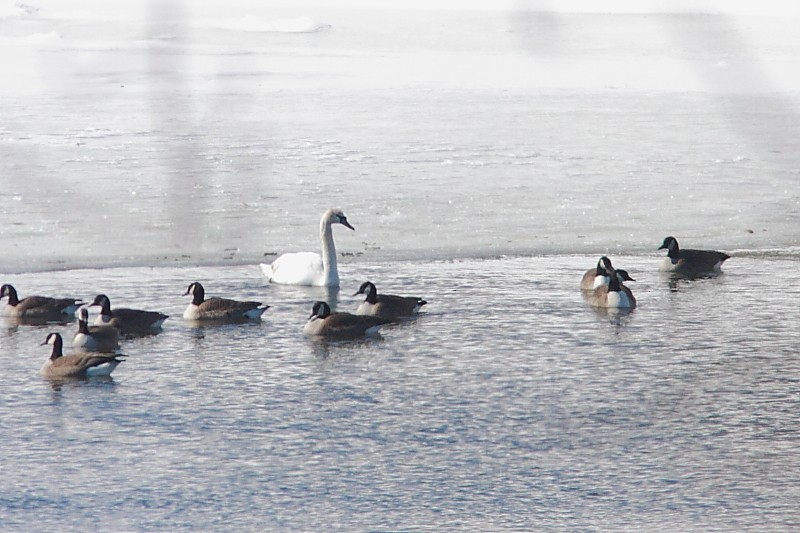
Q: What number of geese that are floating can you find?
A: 10